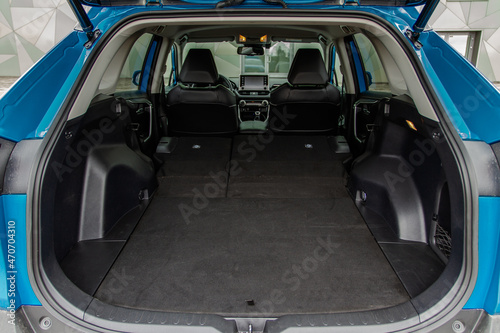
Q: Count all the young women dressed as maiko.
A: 0